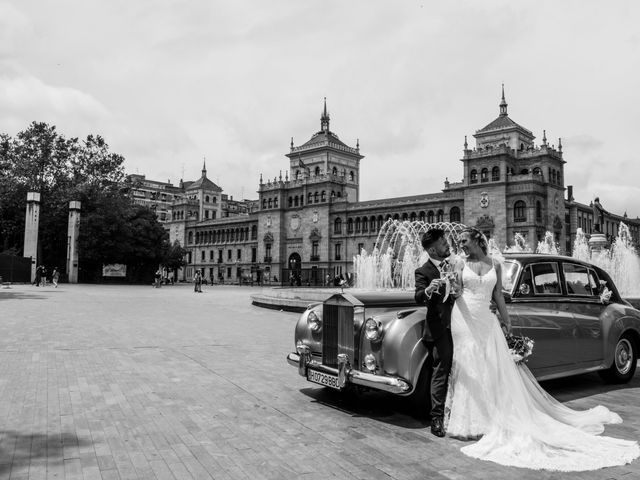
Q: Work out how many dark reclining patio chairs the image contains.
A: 0